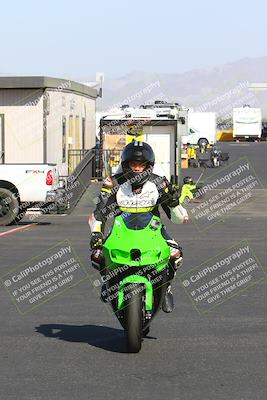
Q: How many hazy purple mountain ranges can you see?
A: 1